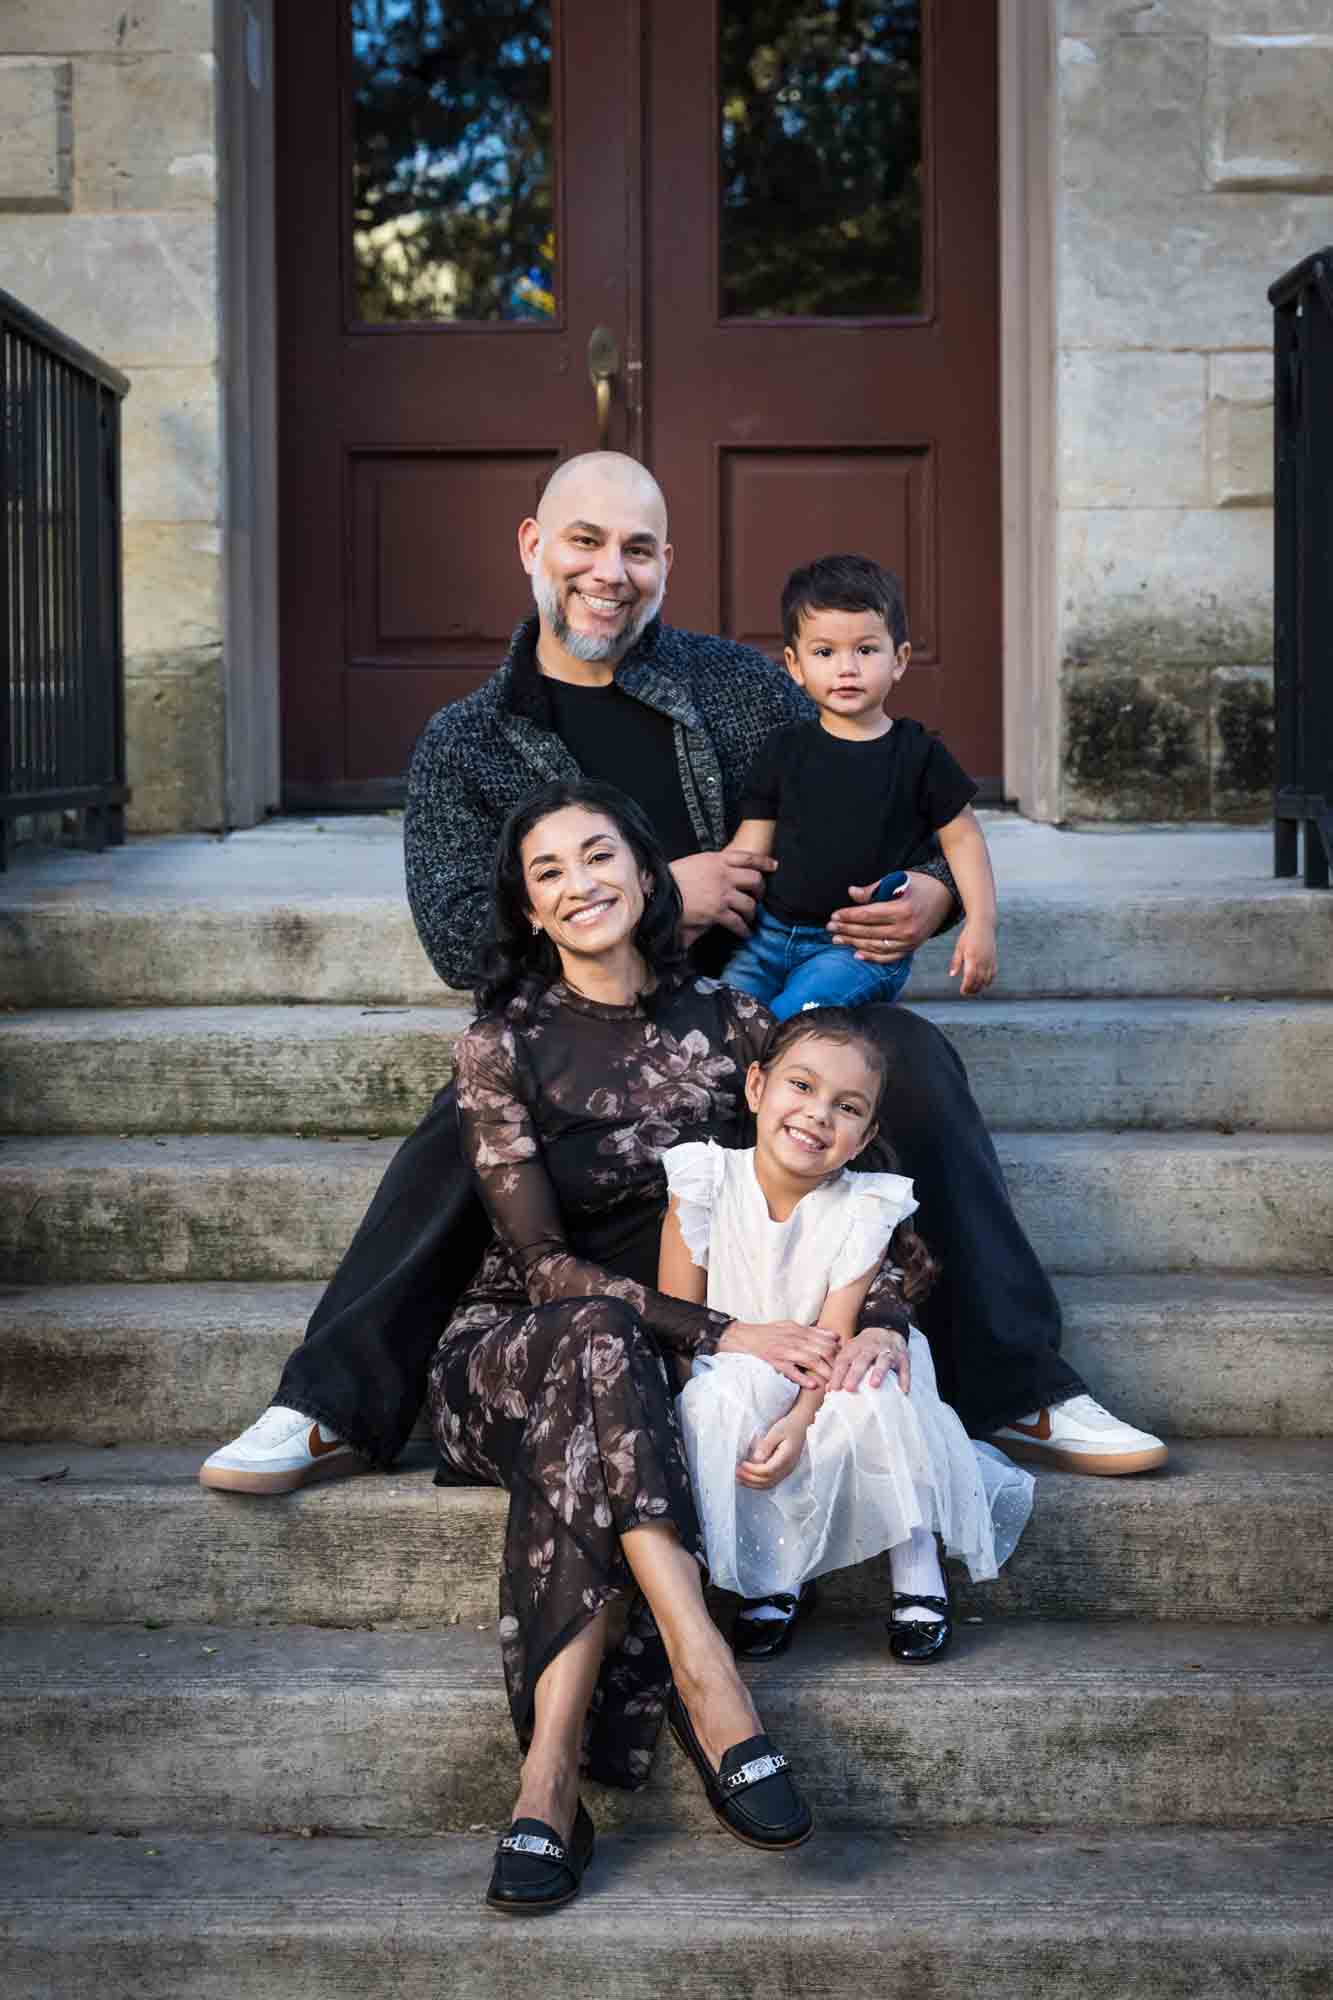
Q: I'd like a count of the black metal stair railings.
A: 2